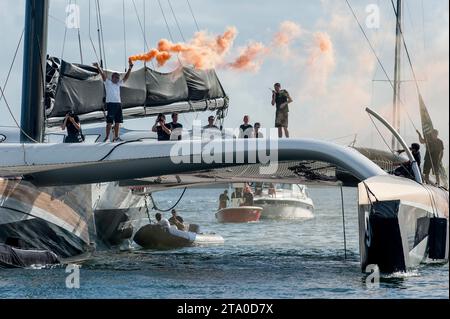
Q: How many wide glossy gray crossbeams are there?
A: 1